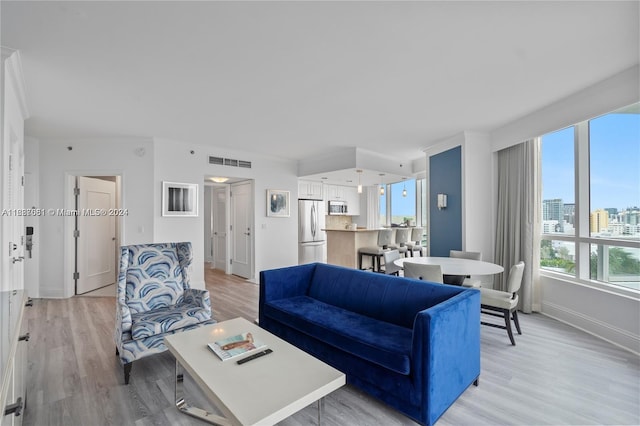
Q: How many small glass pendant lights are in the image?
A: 3